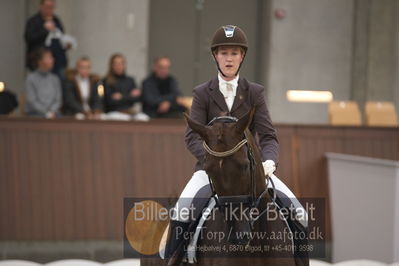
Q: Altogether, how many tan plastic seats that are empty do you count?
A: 2